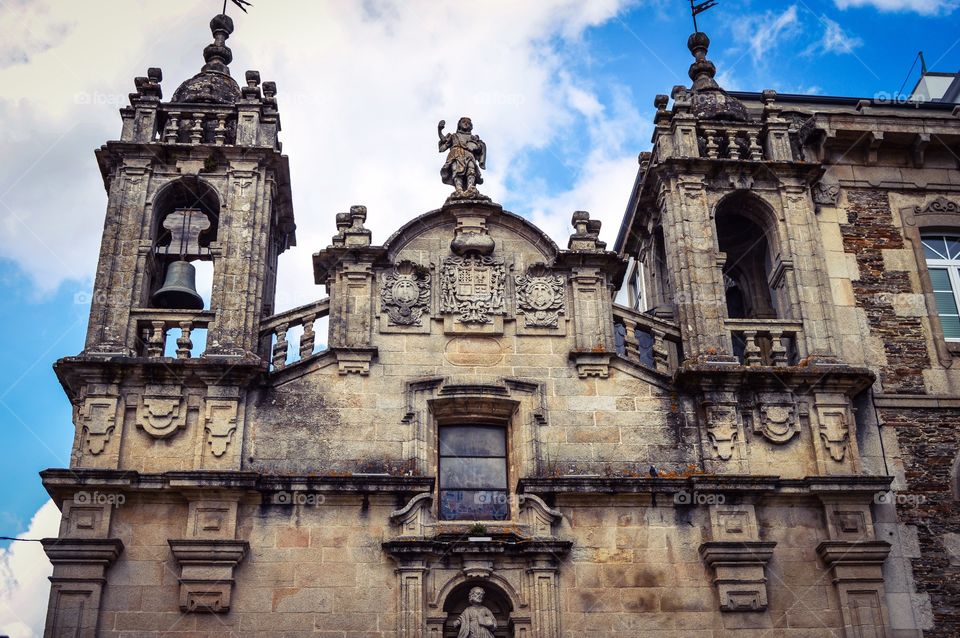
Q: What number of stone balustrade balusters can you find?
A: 14